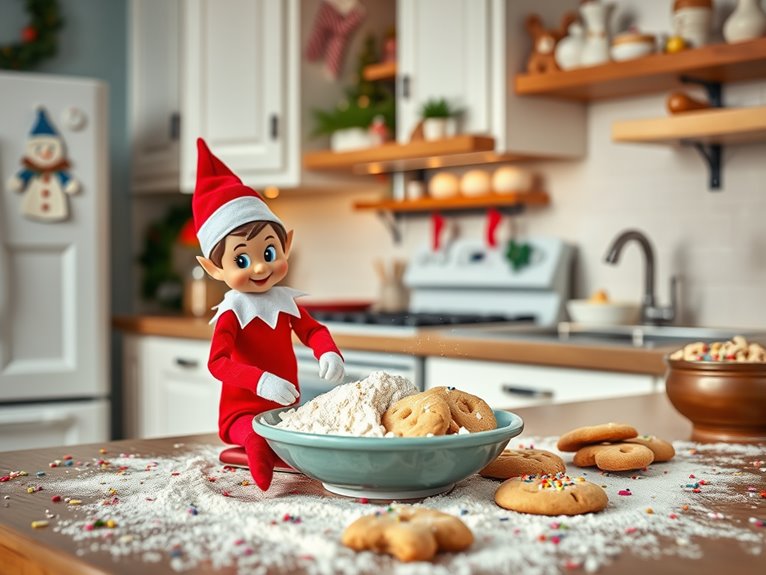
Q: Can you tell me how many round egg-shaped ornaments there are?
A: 3